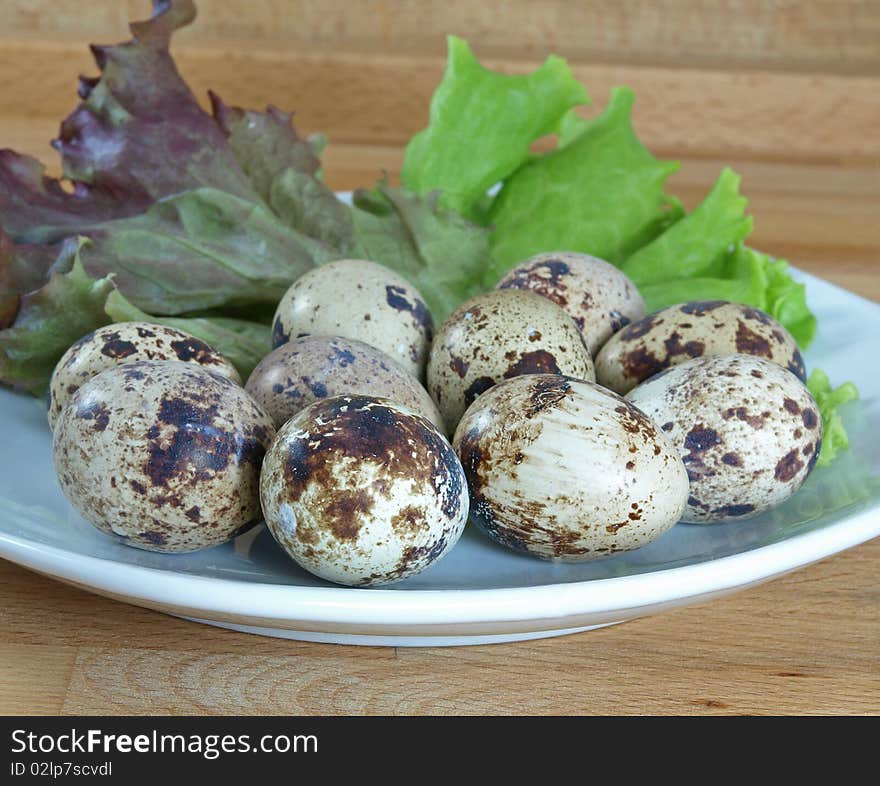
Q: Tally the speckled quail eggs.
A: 10